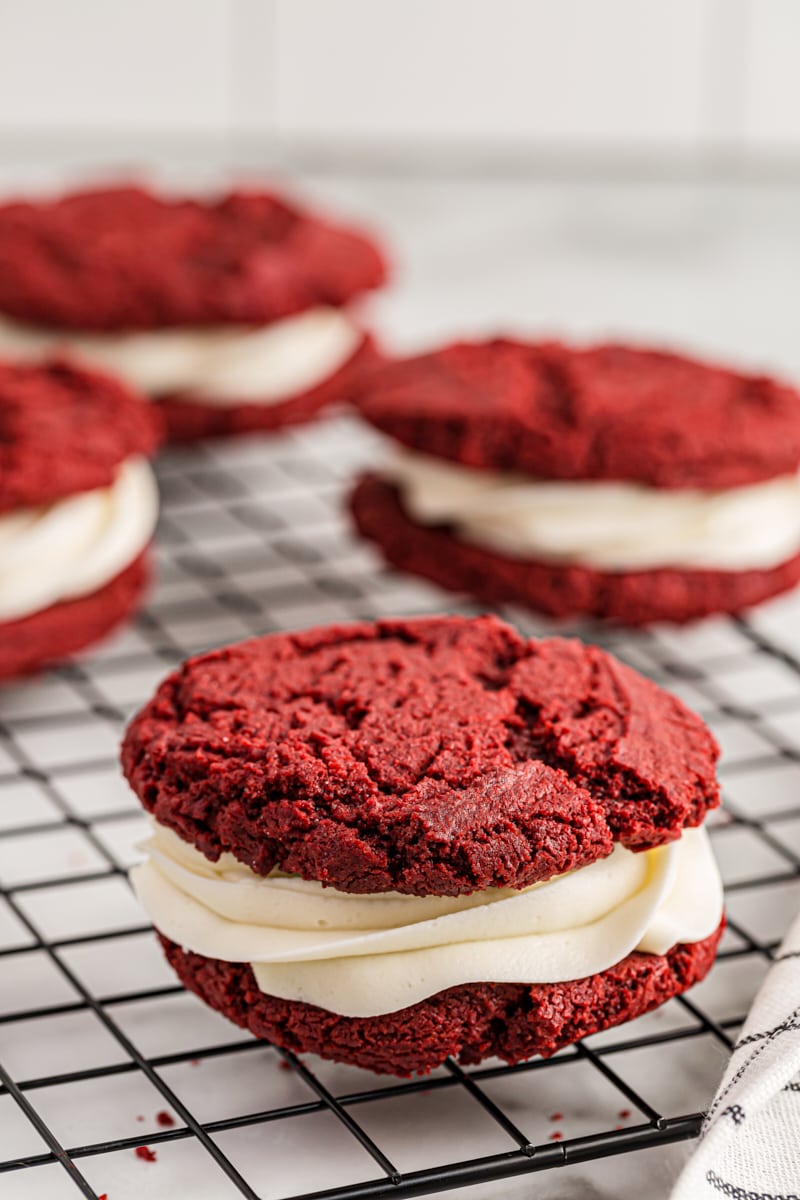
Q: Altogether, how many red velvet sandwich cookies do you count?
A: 4